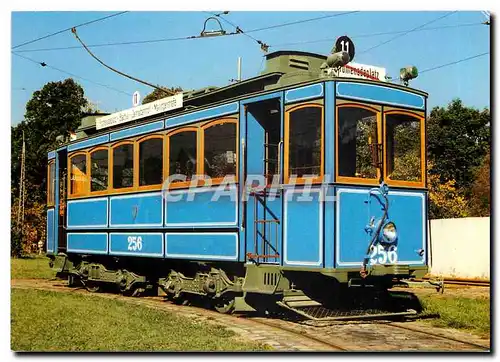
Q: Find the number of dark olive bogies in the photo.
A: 2